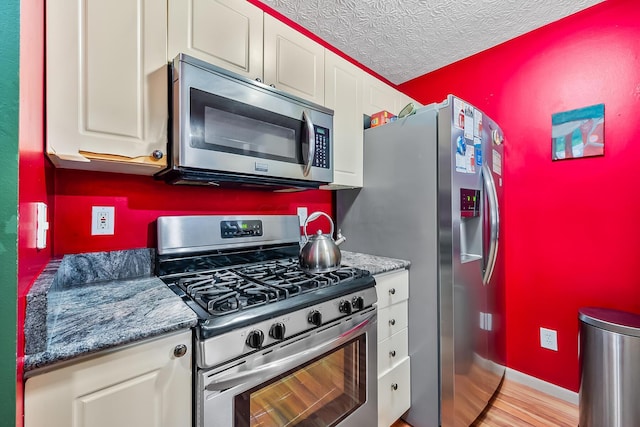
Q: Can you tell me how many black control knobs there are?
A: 5